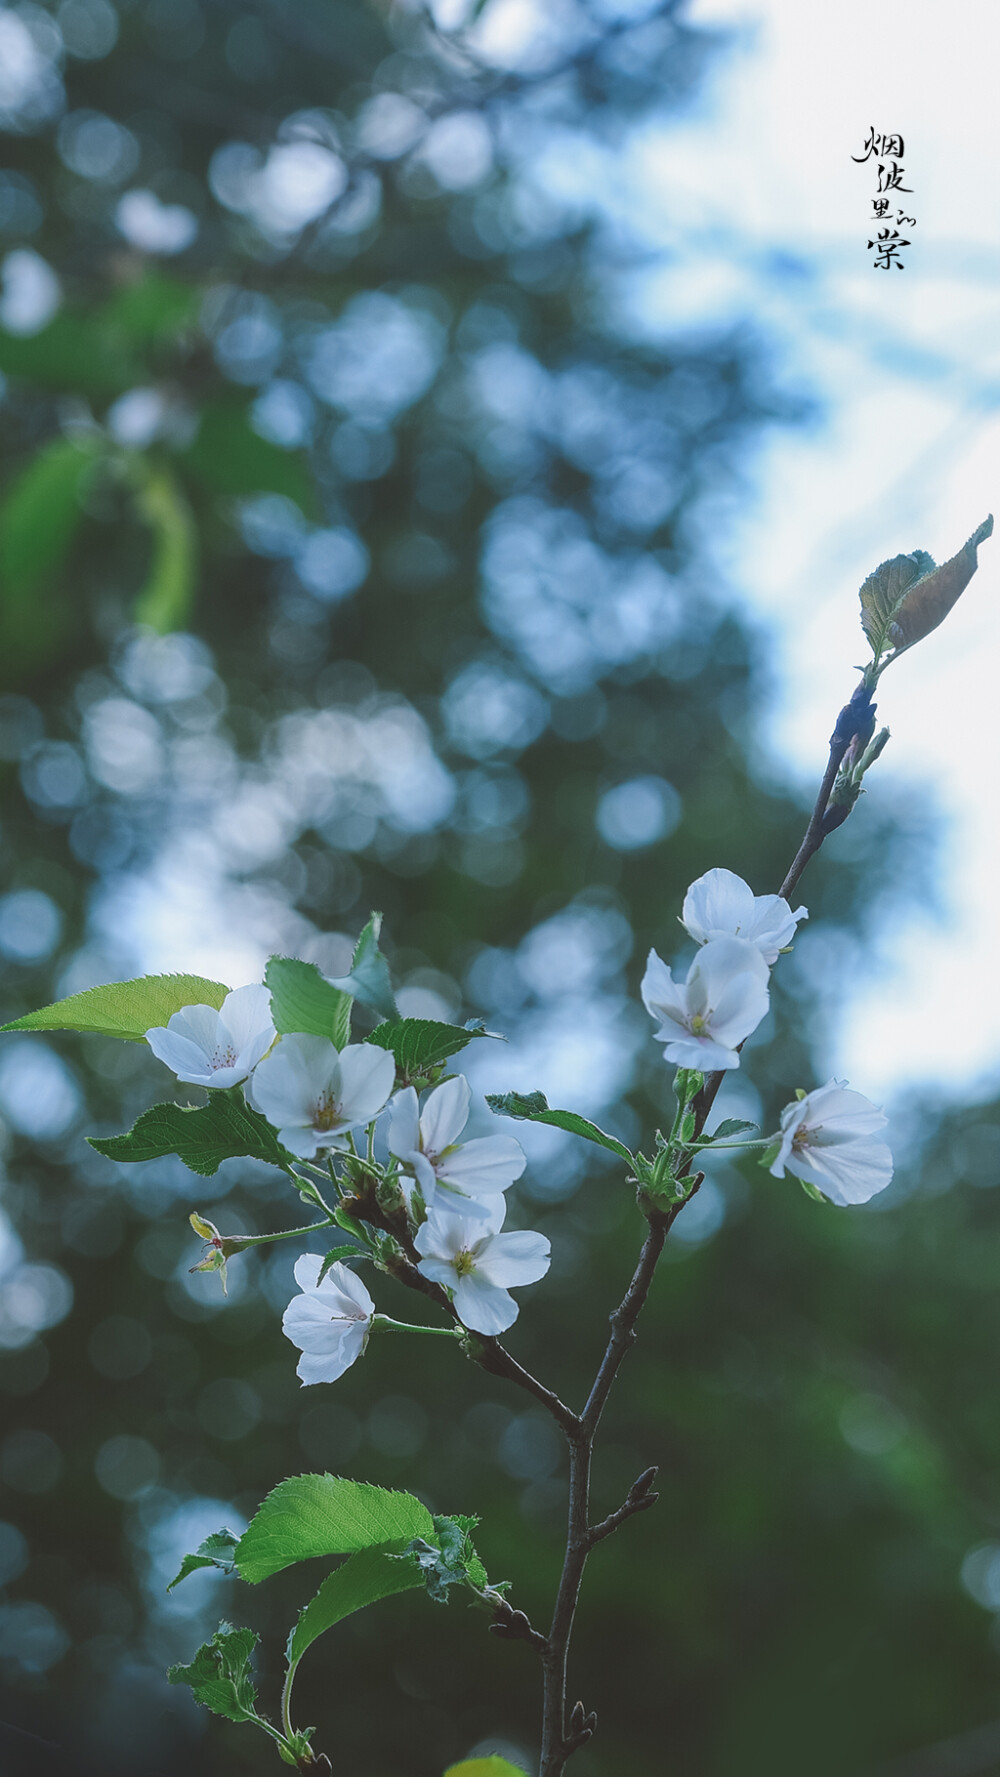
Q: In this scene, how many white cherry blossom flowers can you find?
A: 8